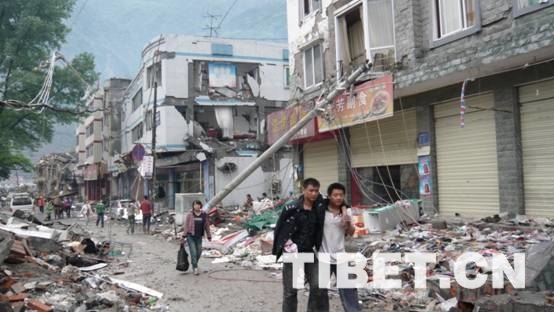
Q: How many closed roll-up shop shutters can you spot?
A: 3